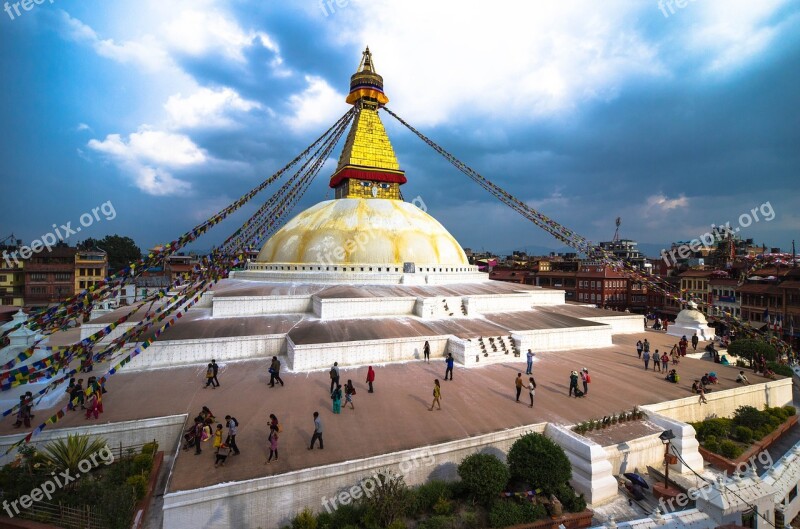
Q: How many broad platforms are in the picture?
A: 3